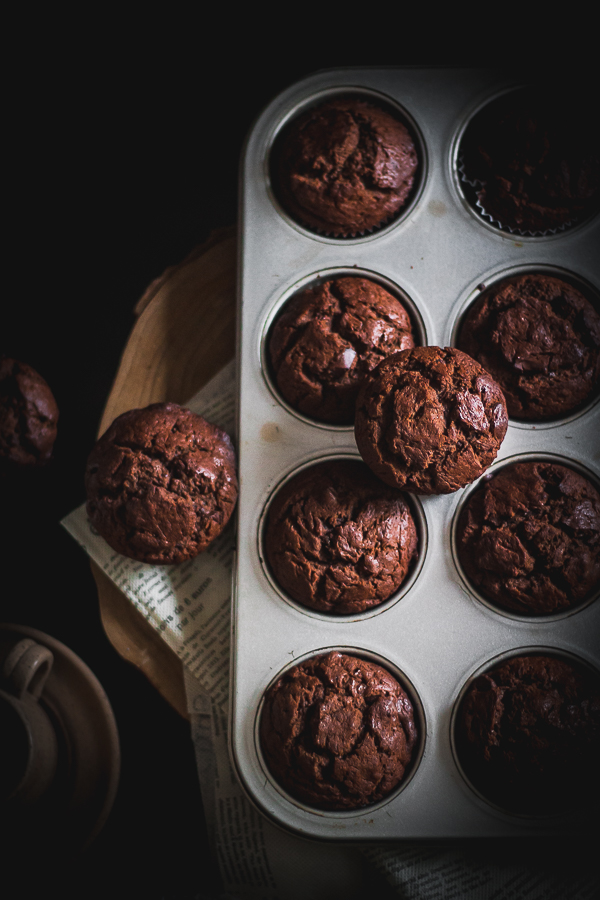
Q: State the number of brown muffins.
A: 11